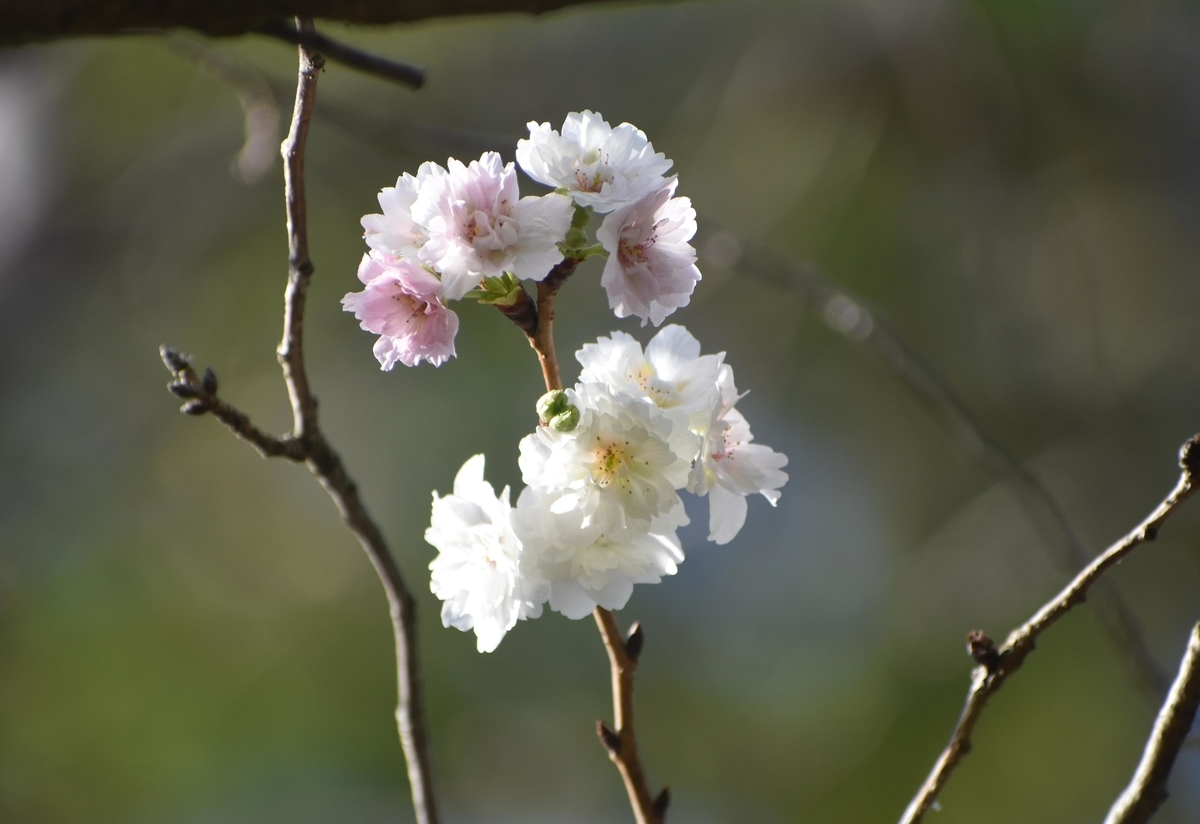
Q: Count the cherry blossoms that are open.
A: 10